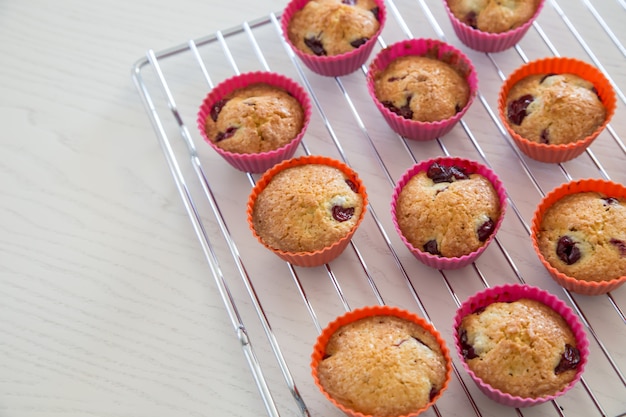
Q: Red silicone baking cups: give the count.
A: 4